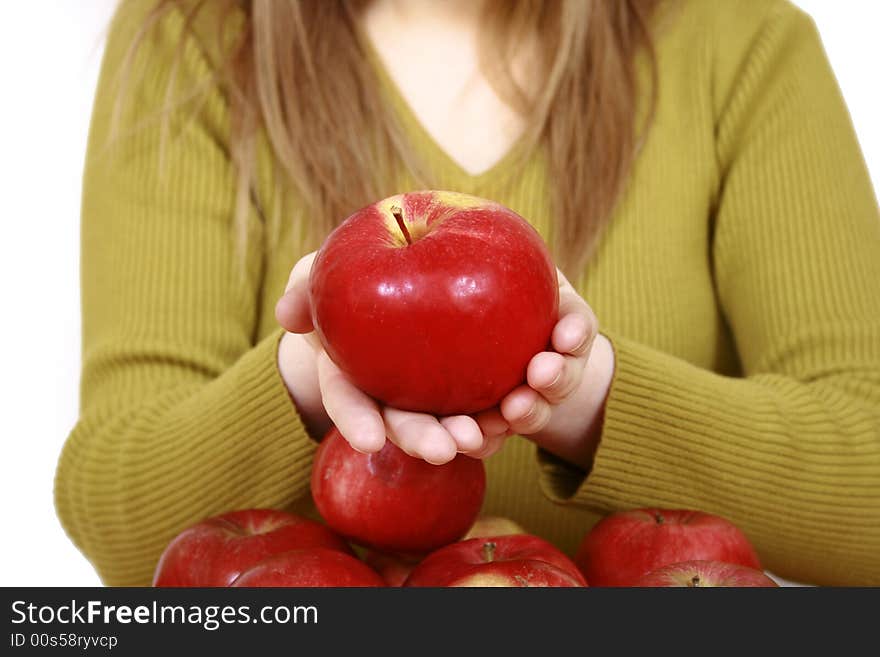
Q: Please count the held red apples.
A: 1